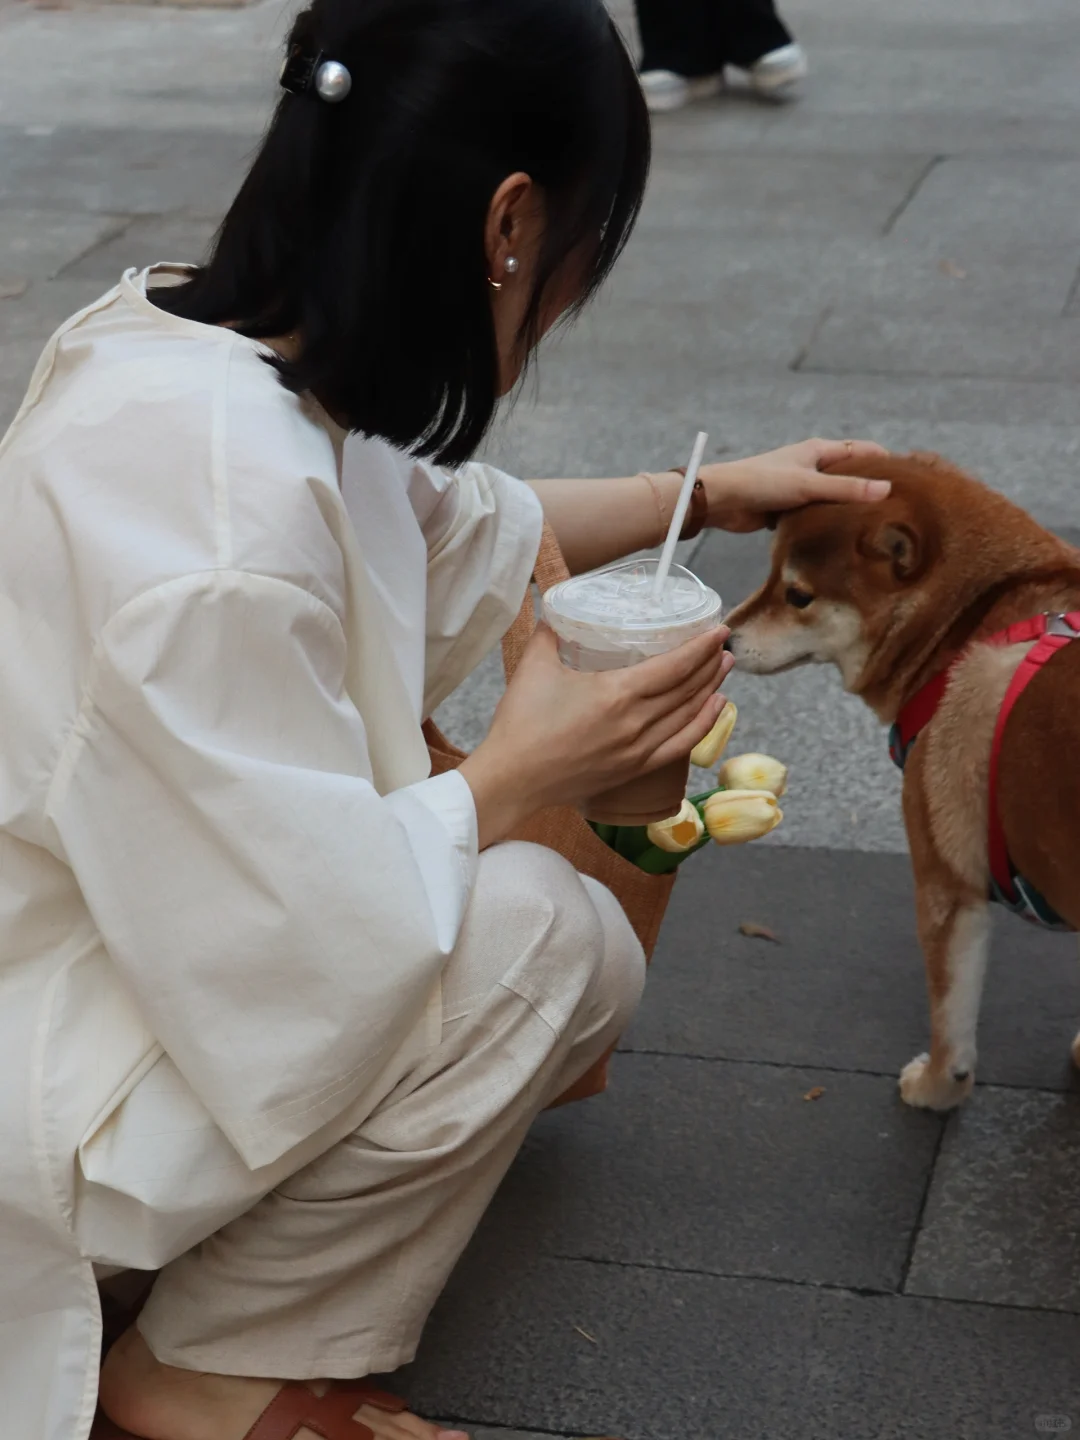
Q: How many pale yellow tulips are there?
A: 4